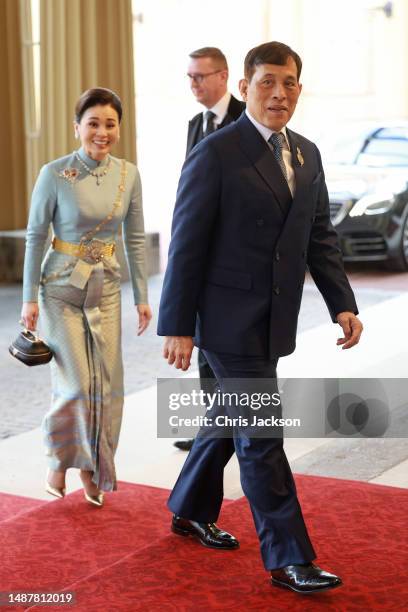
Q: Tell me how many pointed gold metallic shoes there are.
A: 2